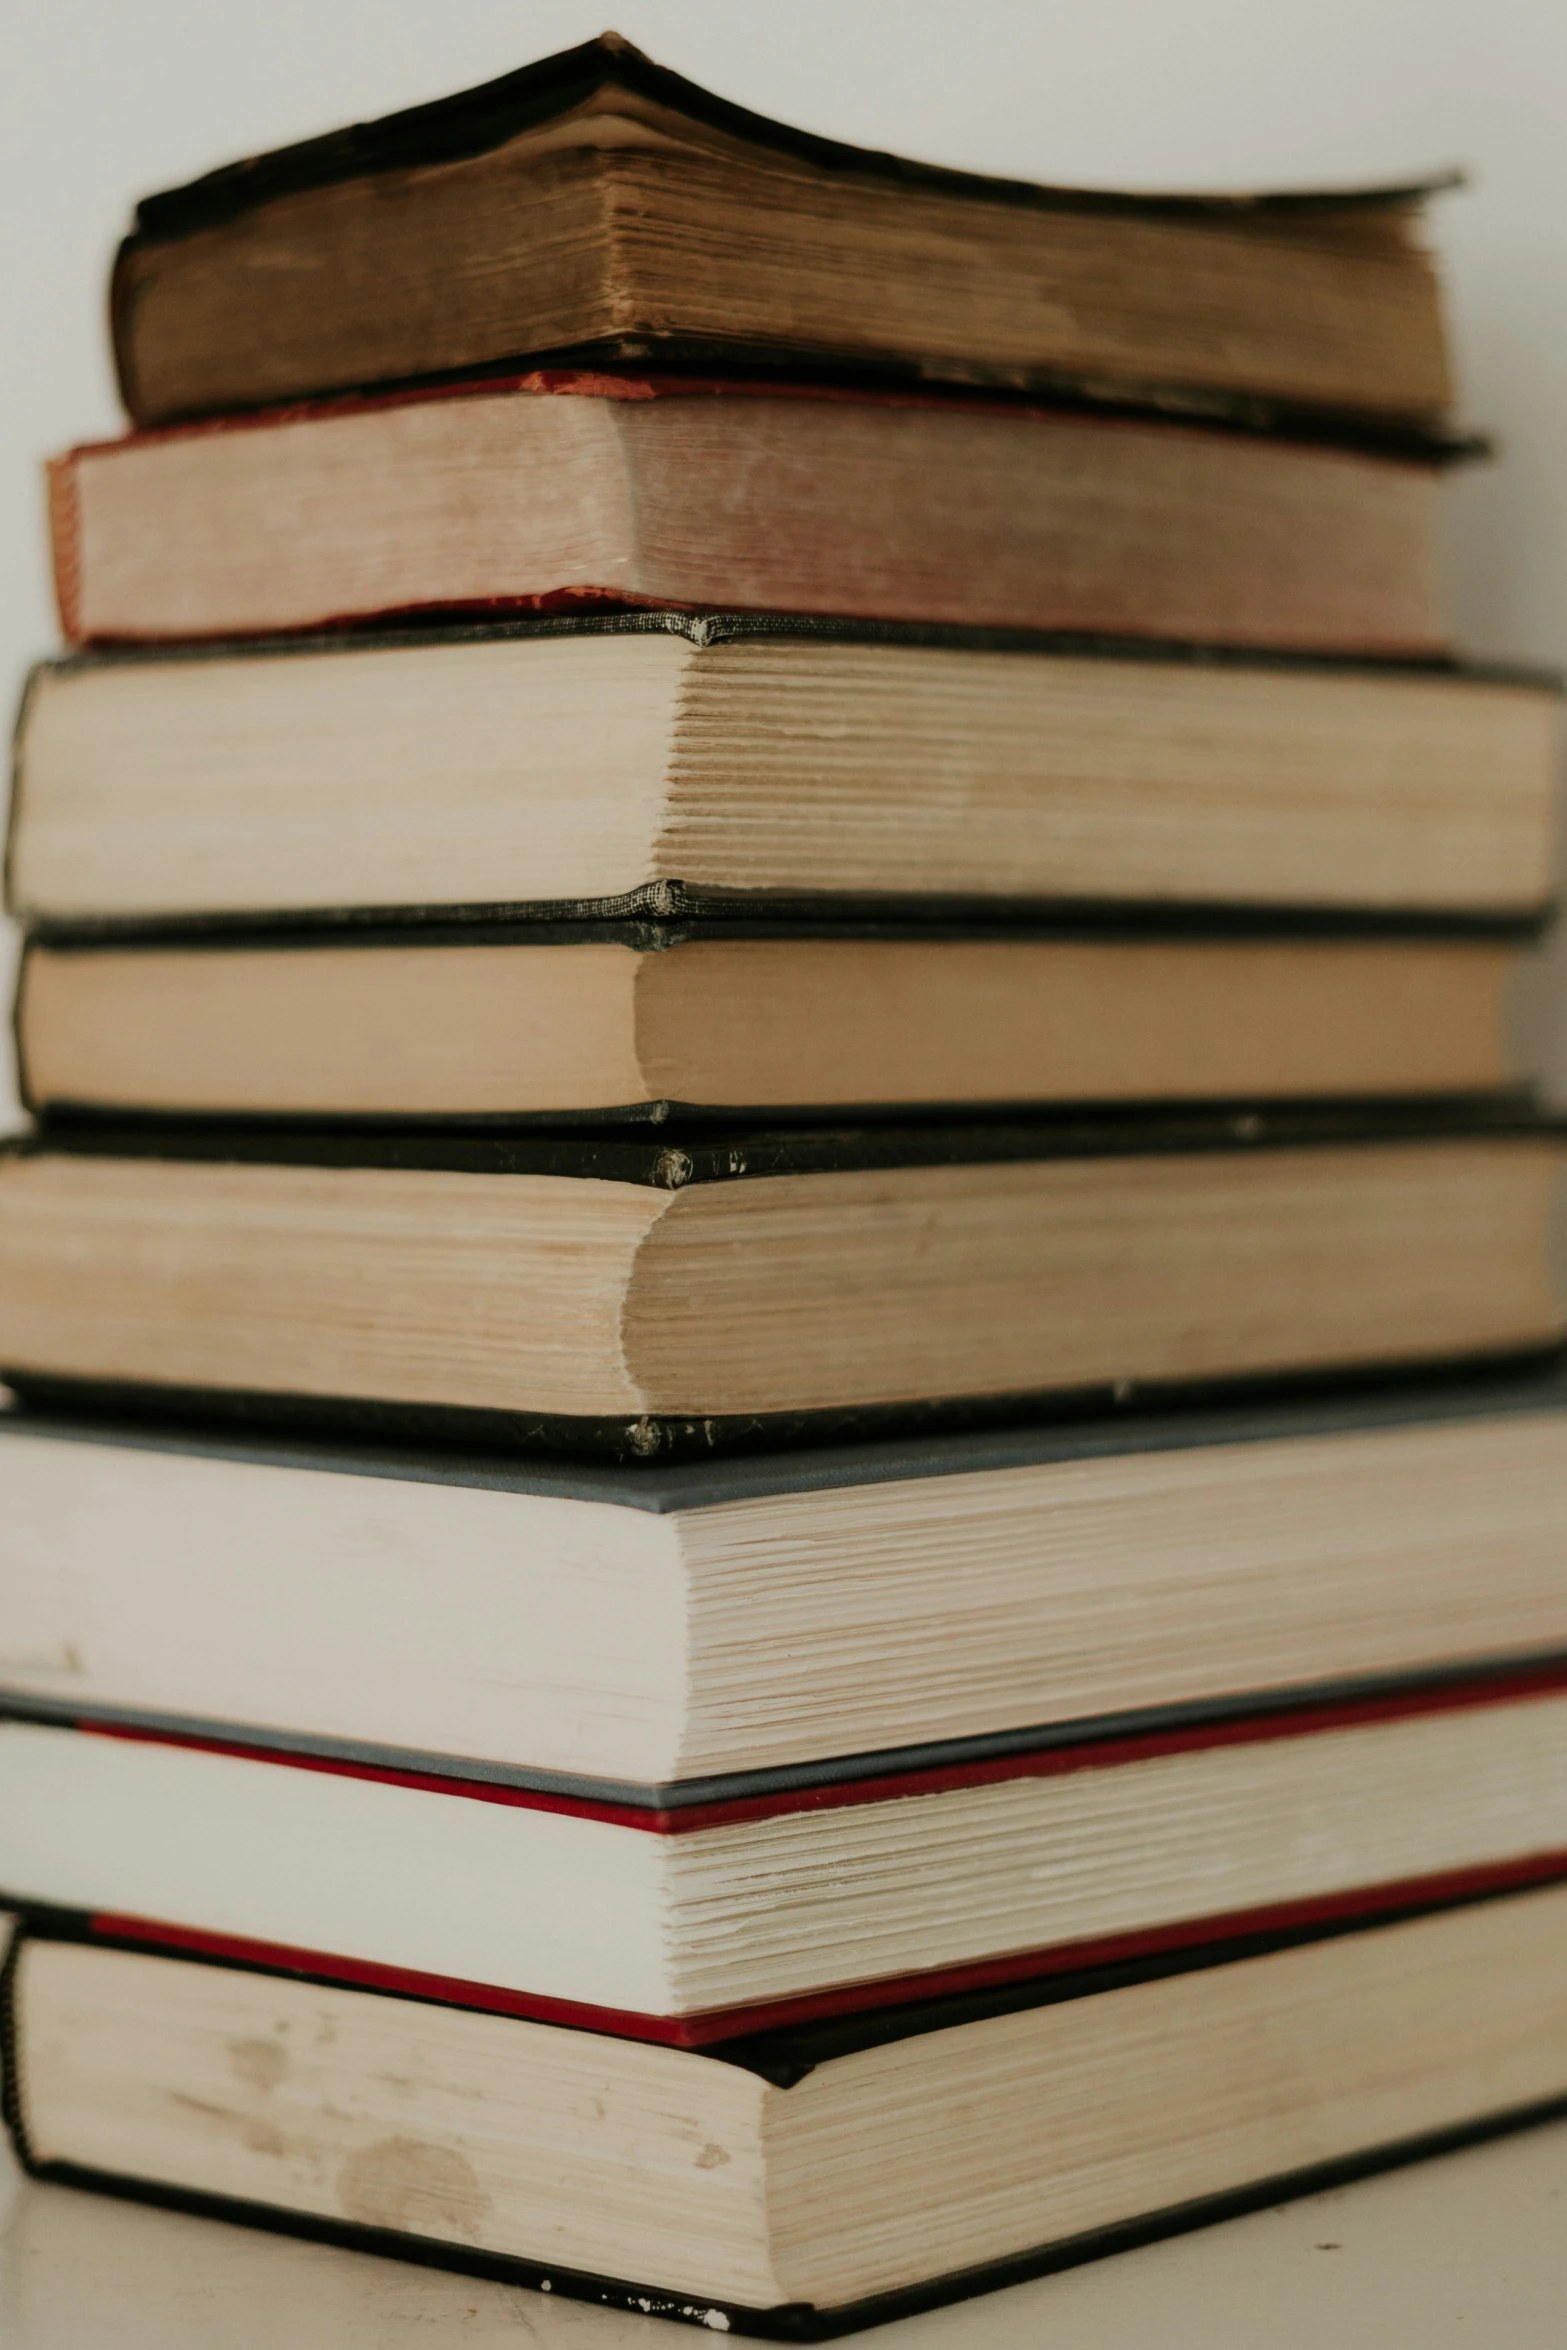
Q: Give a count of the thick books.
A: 8